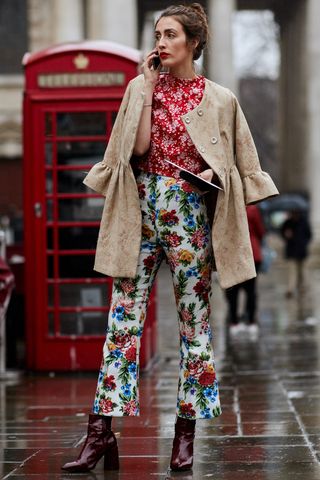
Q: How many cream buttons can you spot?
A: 4